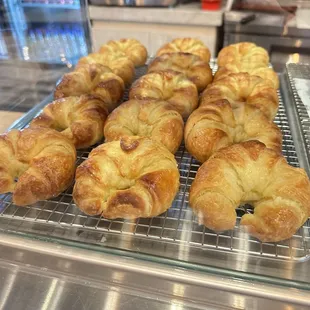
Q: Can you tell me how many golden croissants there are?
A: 15